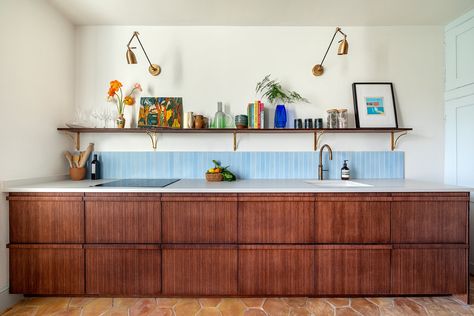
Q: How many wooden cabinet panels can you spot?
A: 12